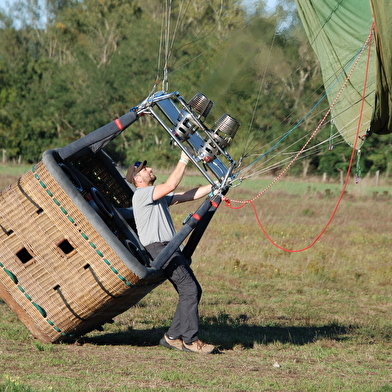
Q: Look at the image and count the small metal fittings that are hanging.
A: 2